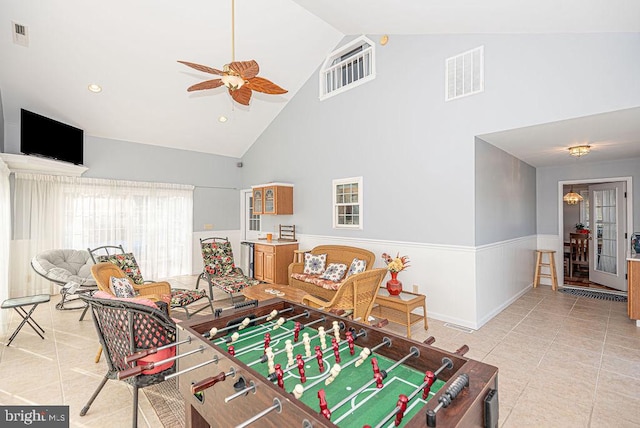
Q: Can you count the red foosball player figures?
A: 13